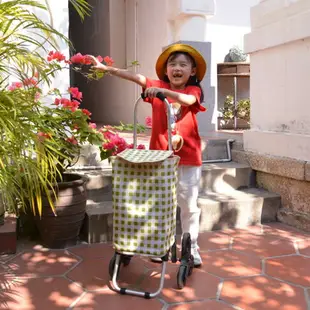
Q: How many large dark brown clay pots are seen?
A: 1